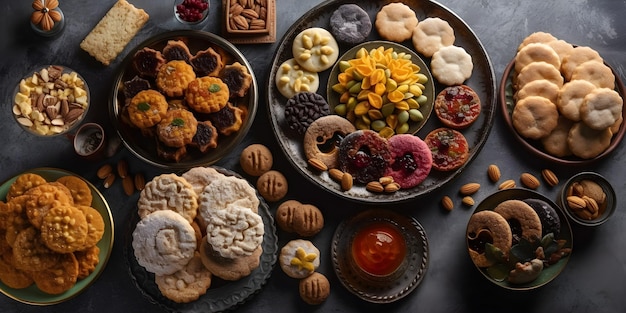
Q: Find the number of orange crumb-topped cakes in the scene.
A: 4